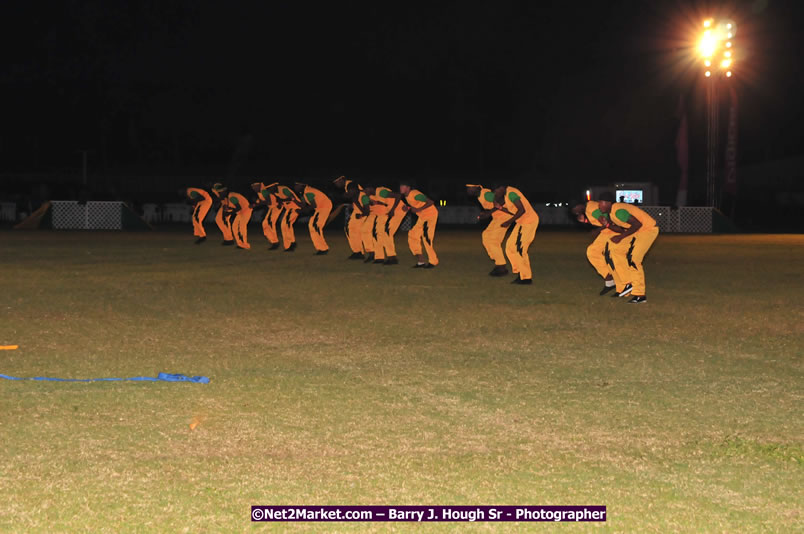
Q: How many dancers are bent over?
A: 14